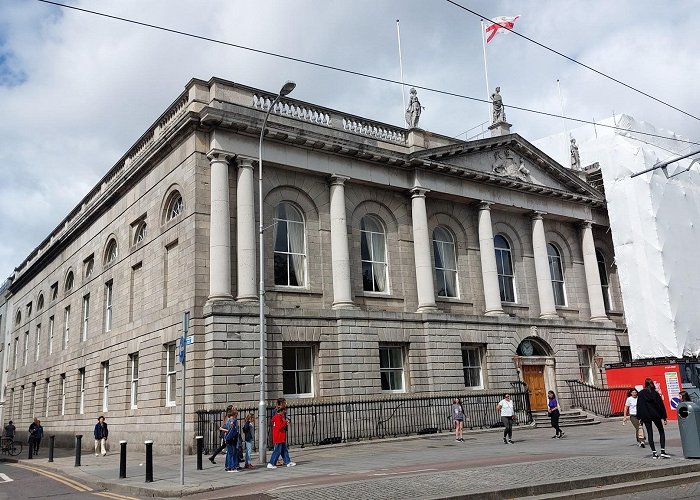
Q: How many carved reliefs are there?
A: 1